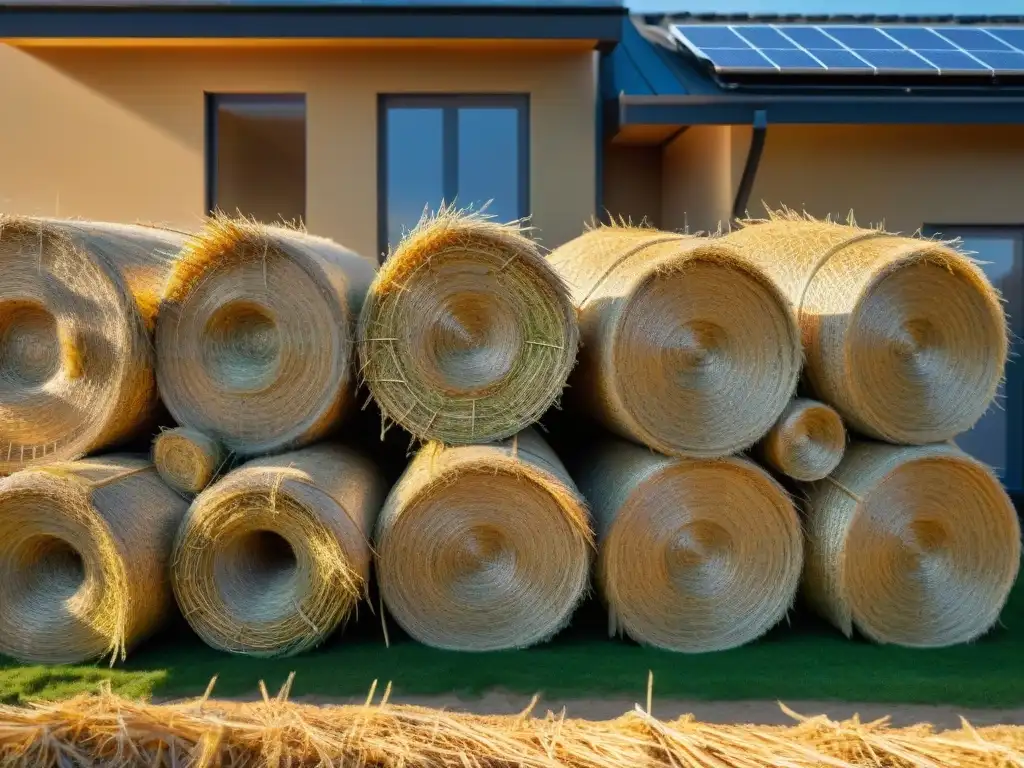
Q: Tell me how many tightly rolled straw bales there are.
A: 12